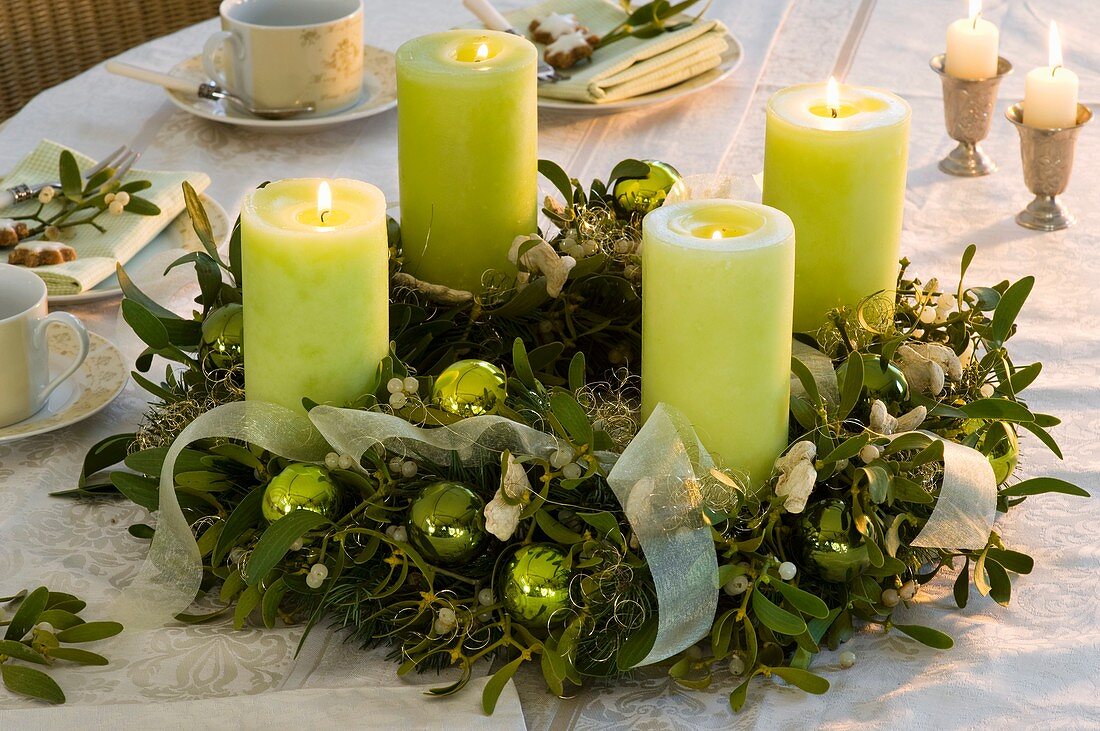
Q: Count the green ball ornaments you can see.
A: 9